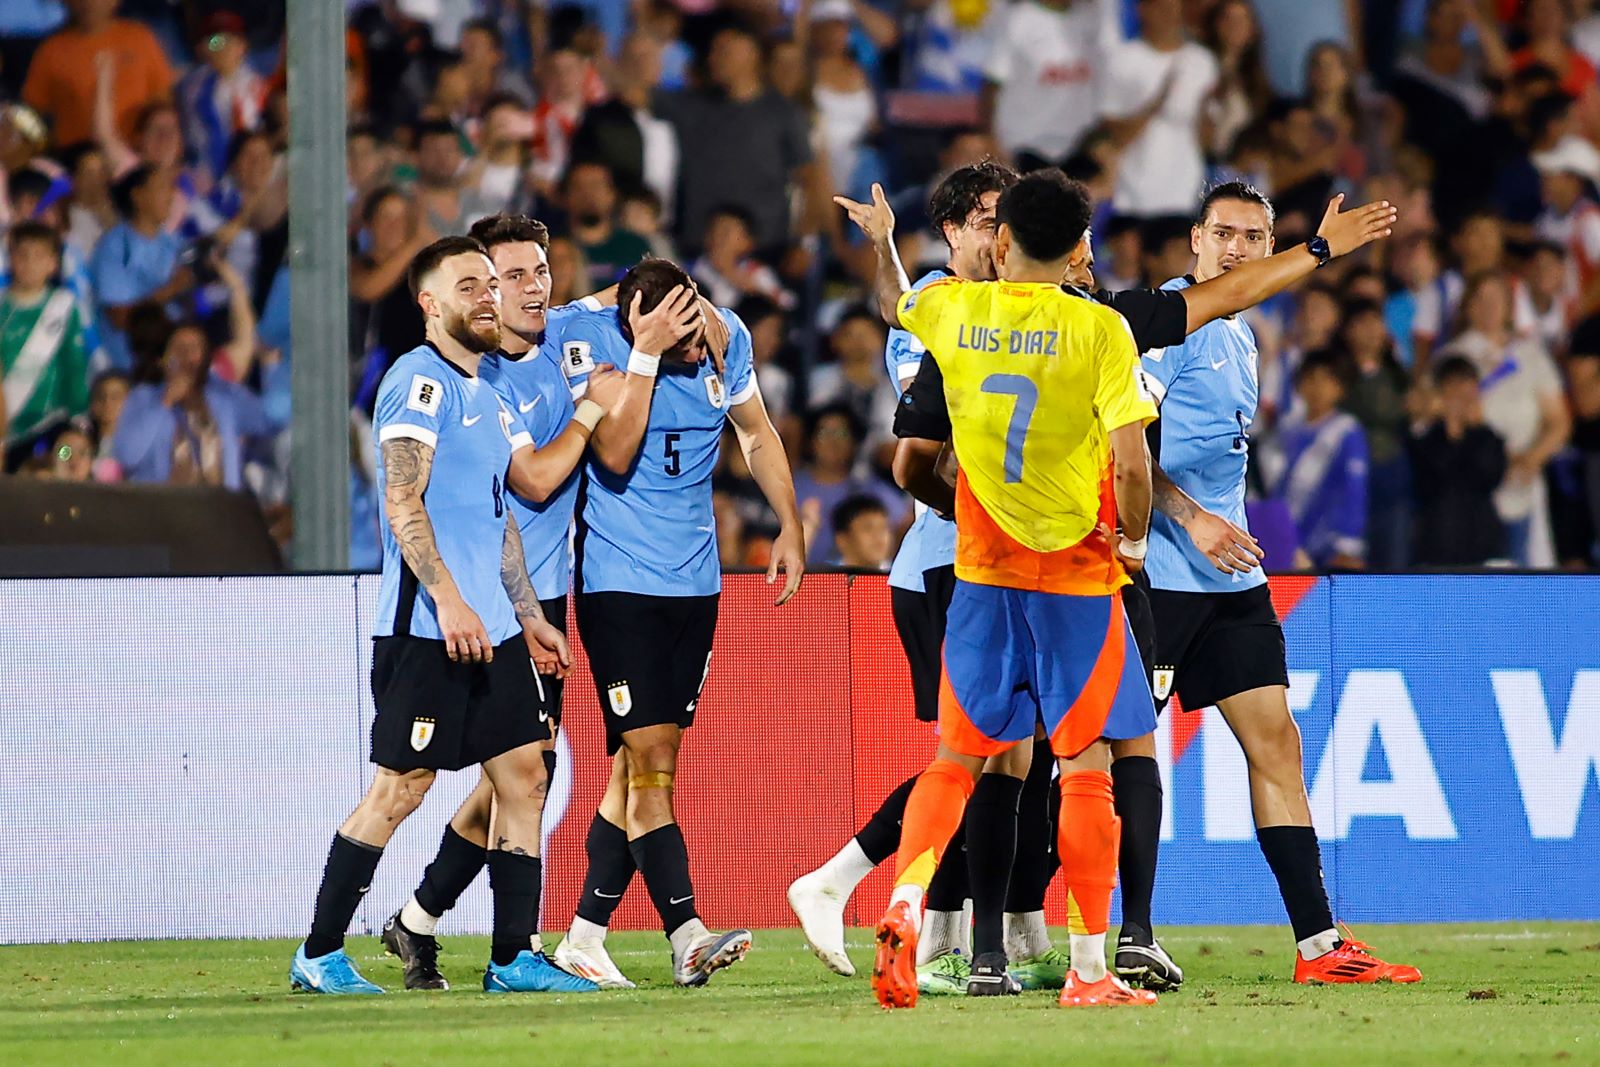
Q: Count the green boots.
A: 2